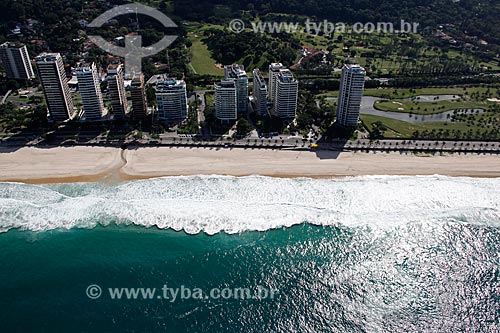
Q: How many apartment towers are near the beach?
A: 12